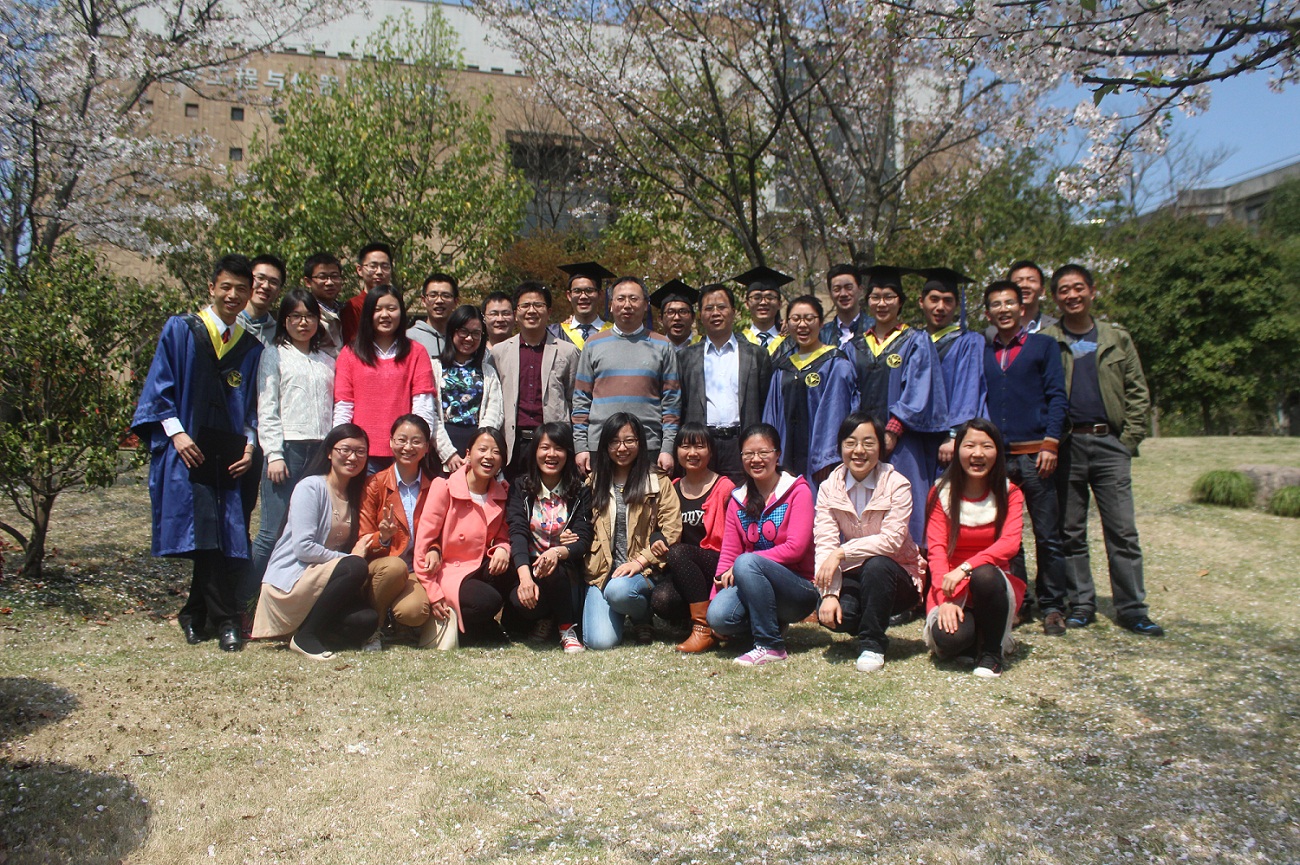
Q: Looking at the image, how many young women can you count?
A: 14